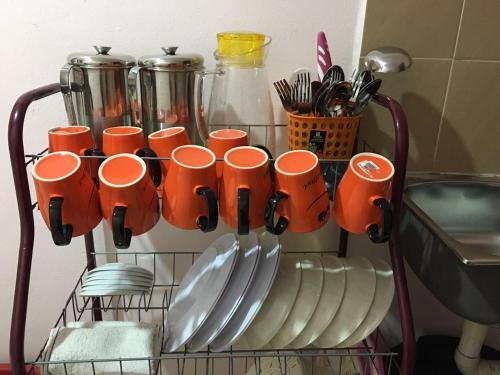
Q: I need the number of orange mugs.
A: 10